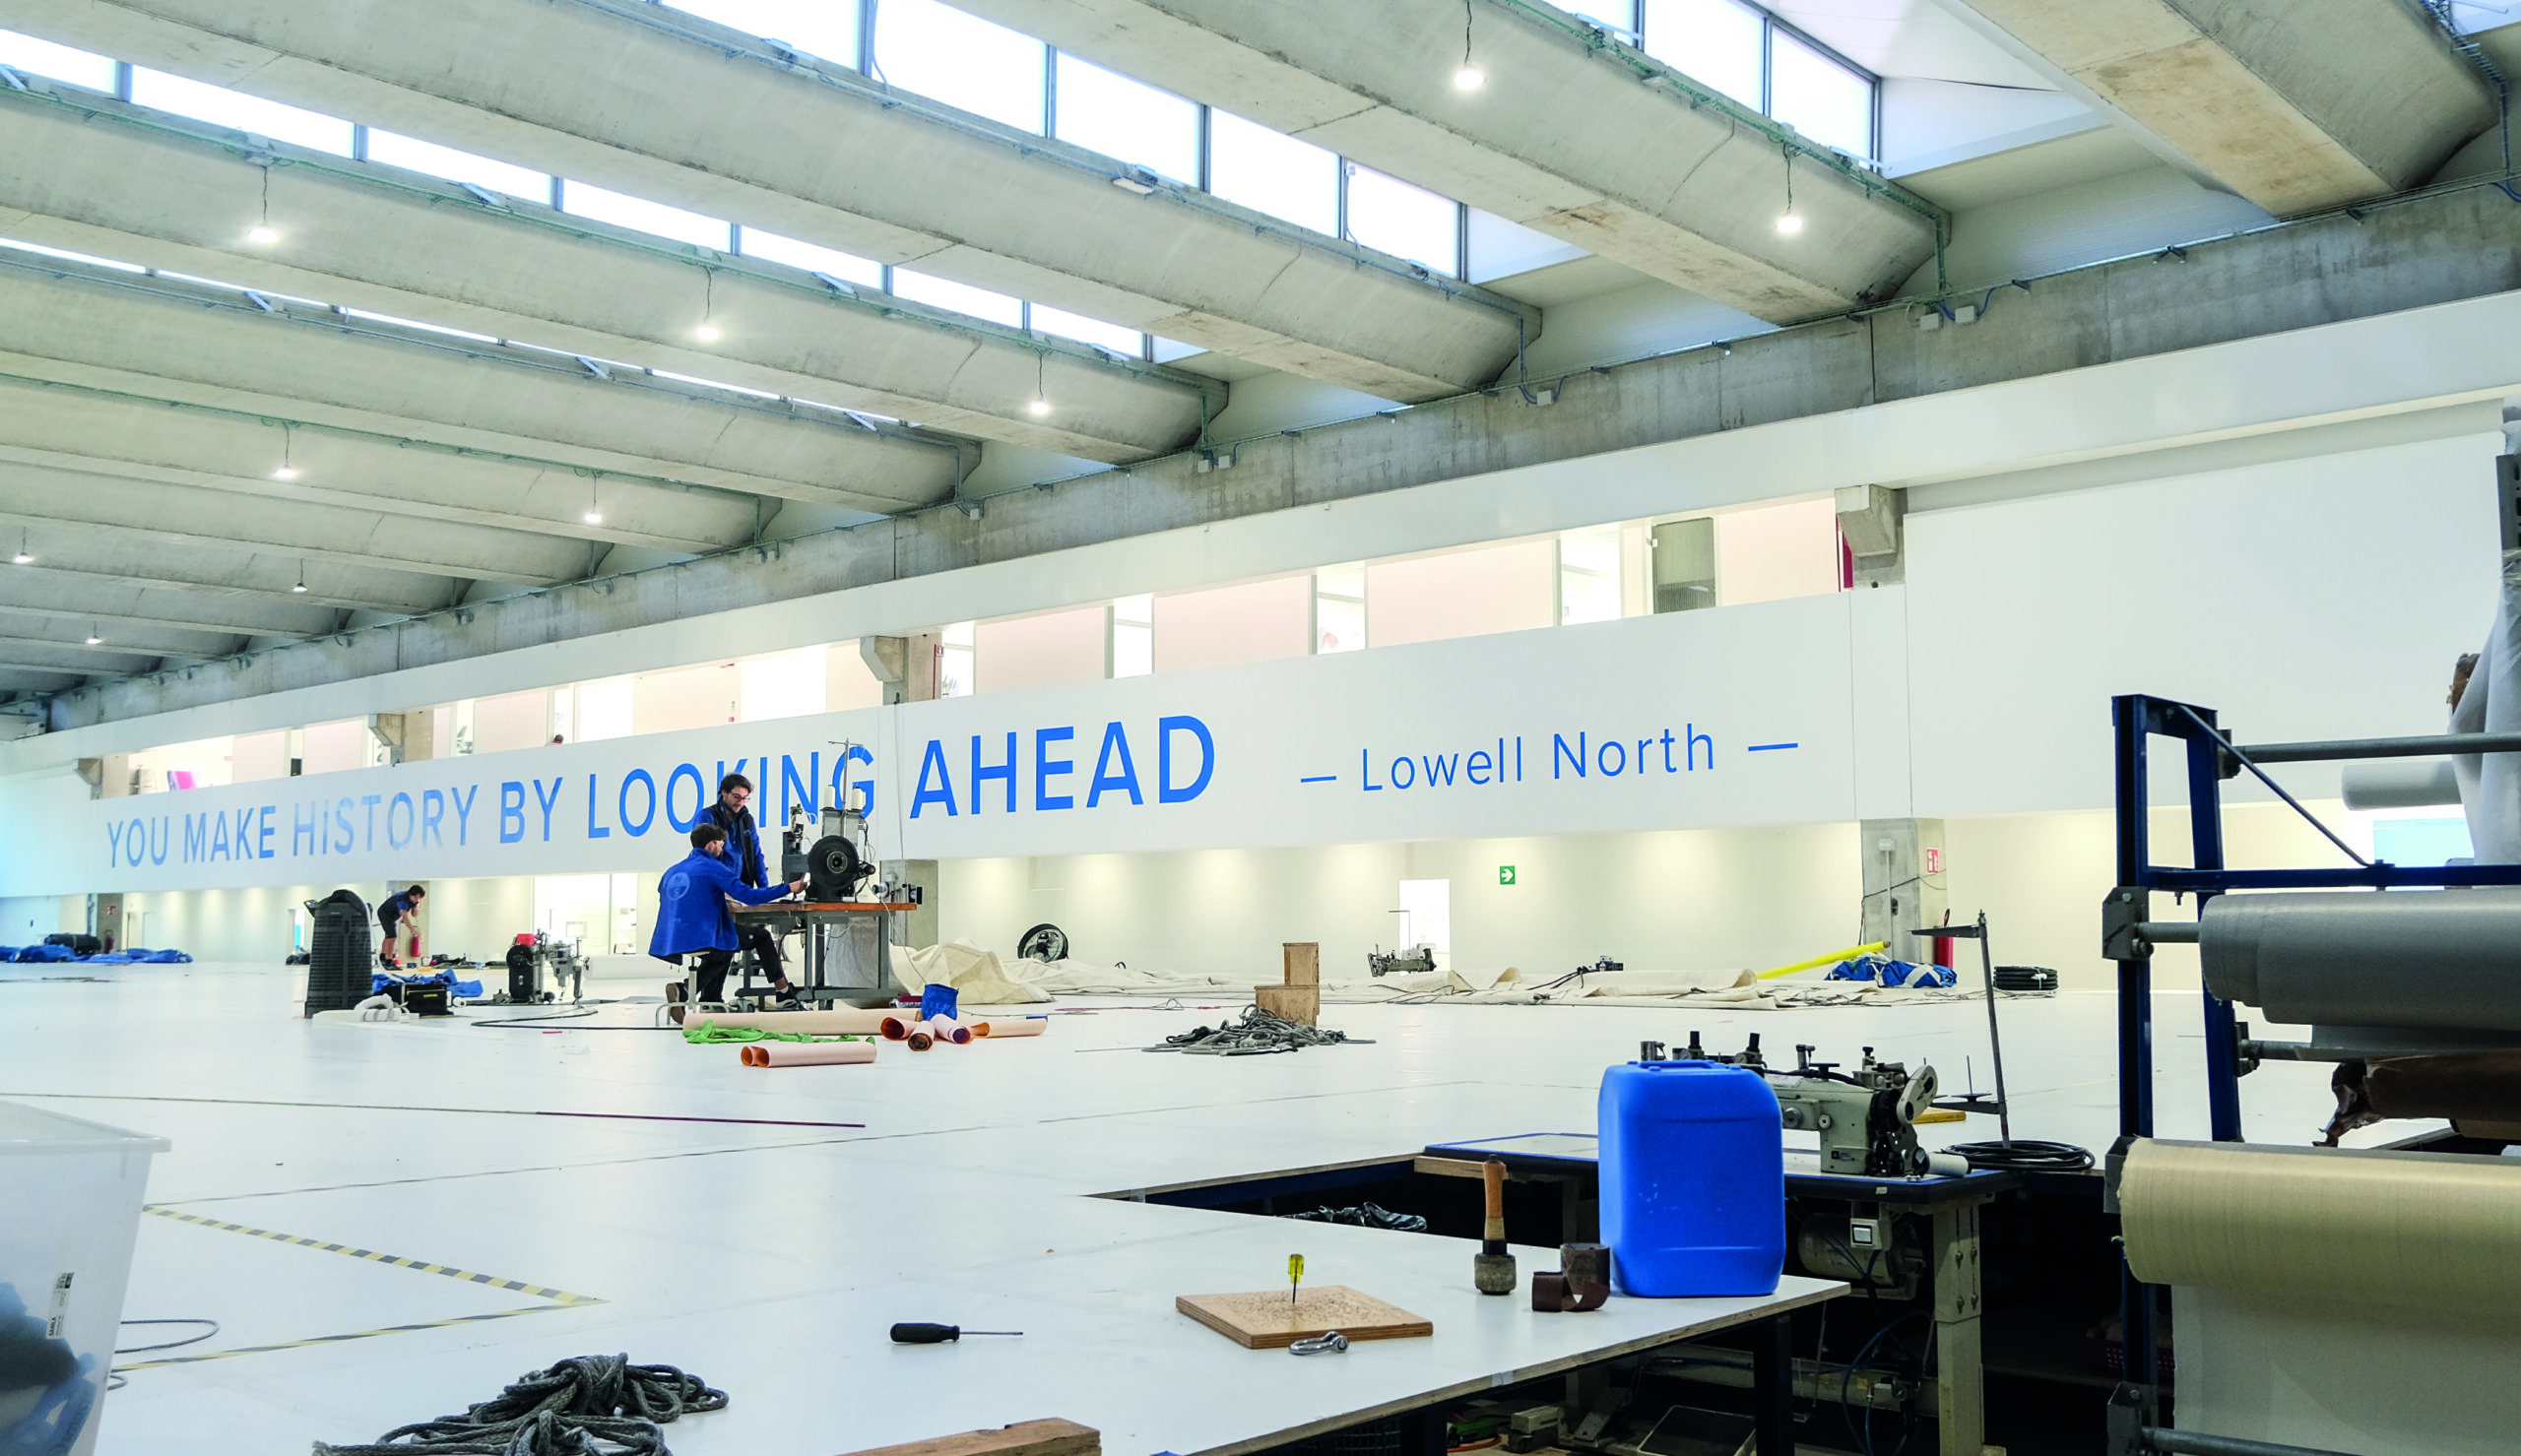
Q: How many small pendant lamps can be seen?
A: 10